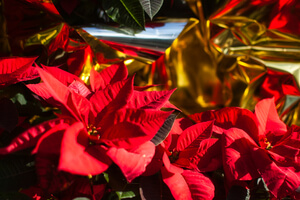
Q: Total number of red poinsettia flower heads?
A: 3